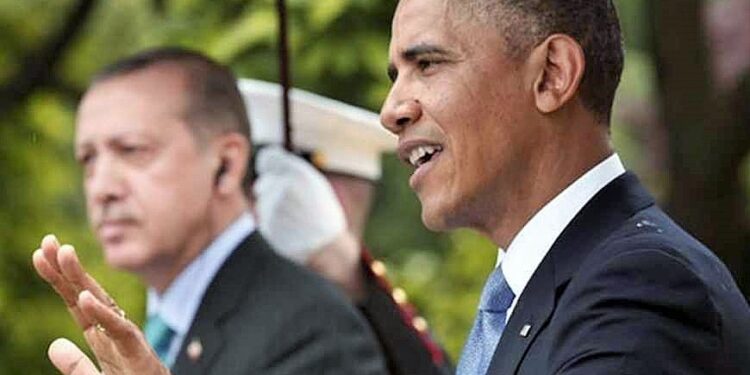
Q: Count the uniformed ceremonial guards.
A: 1